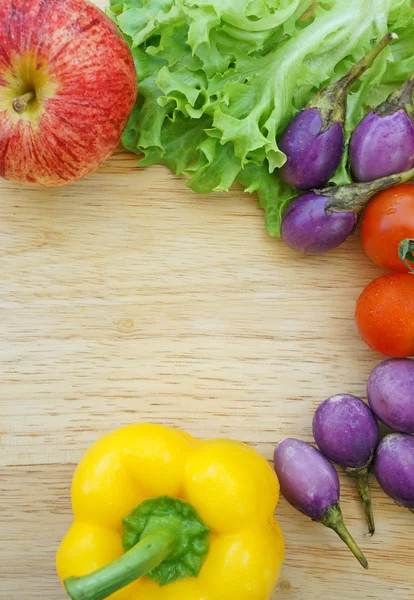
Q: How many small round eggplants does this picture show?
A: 7